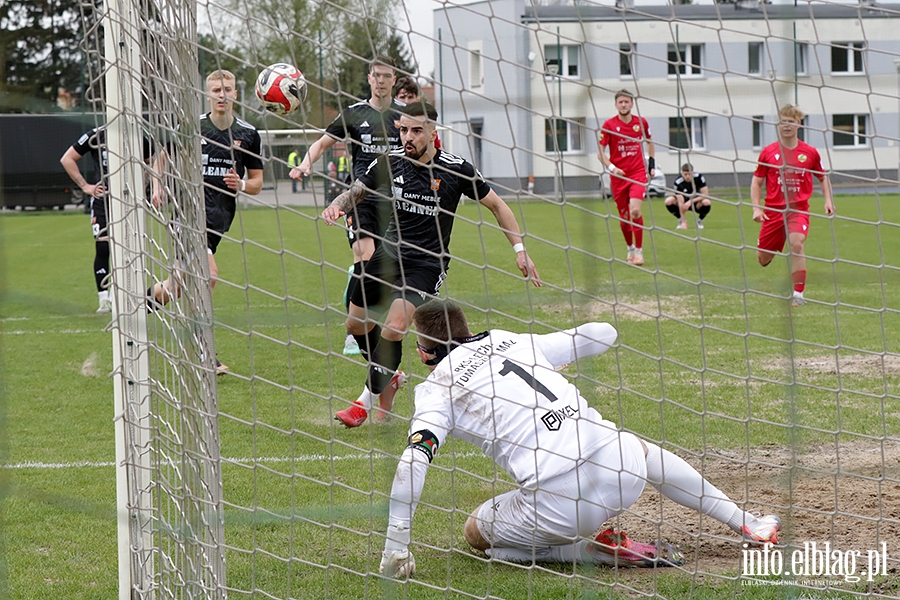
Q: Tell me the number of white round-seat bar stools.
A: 0